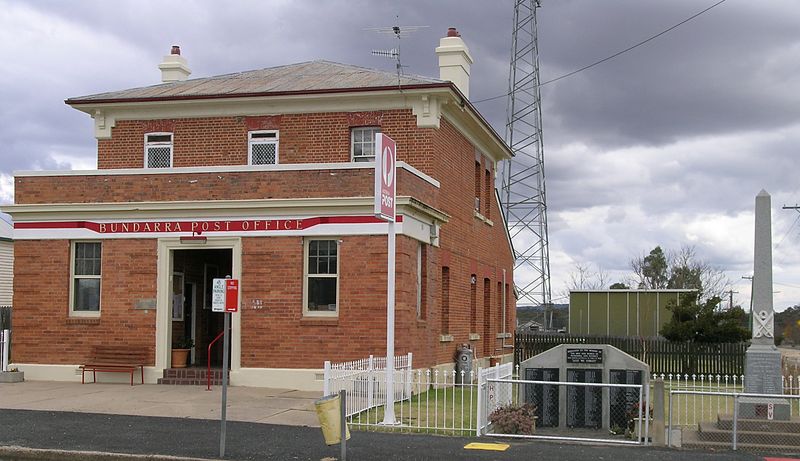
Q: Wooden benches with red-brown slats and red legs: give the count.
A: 1